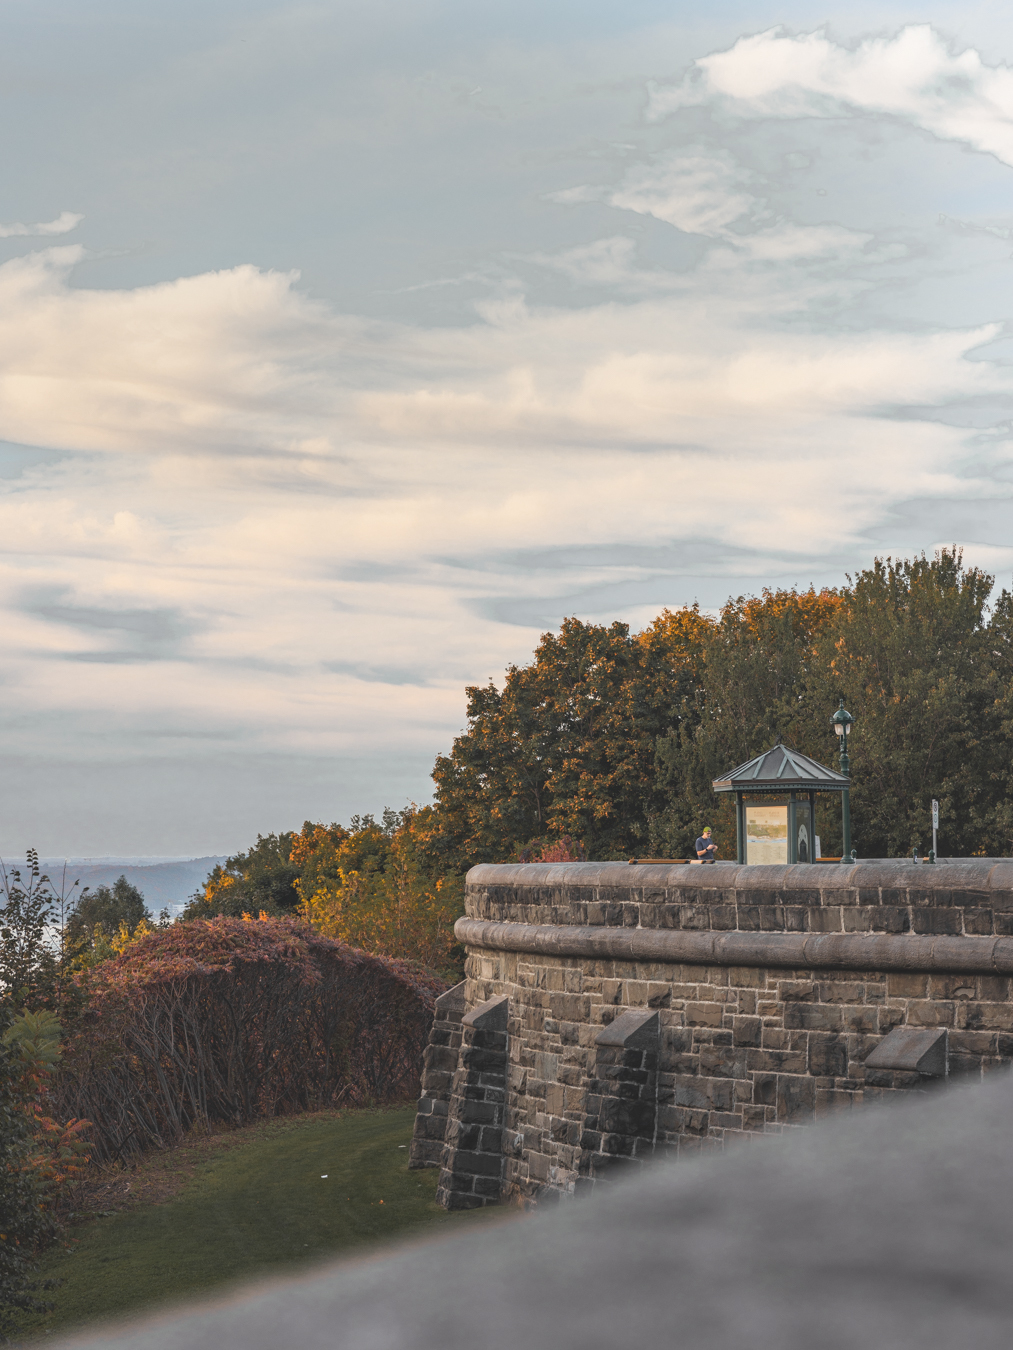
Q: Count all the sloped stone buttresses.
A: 4